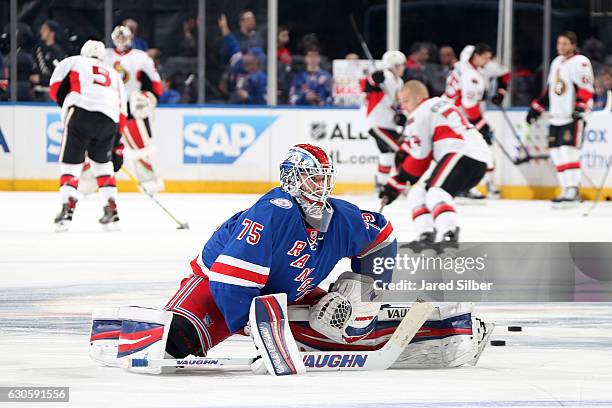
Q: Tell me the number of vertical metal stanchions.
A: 7